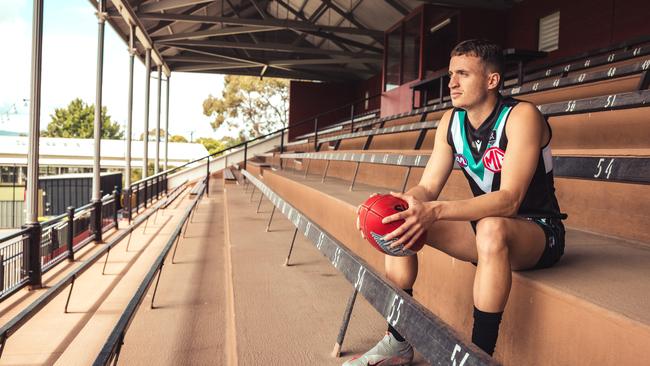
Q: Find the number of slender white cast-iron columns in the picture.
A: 6